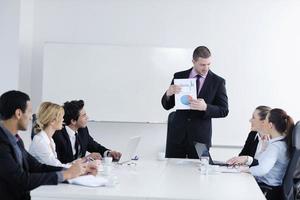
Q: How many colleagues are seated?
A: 5